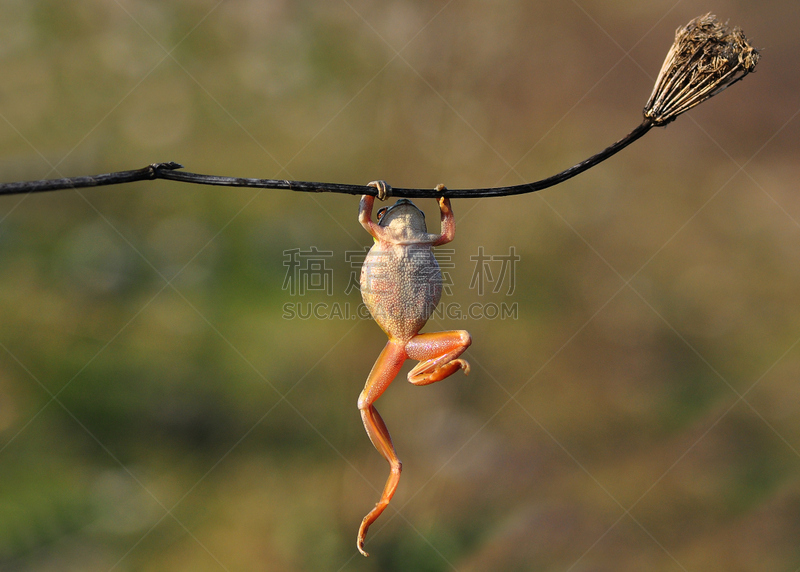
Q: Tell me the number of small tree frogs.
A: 1